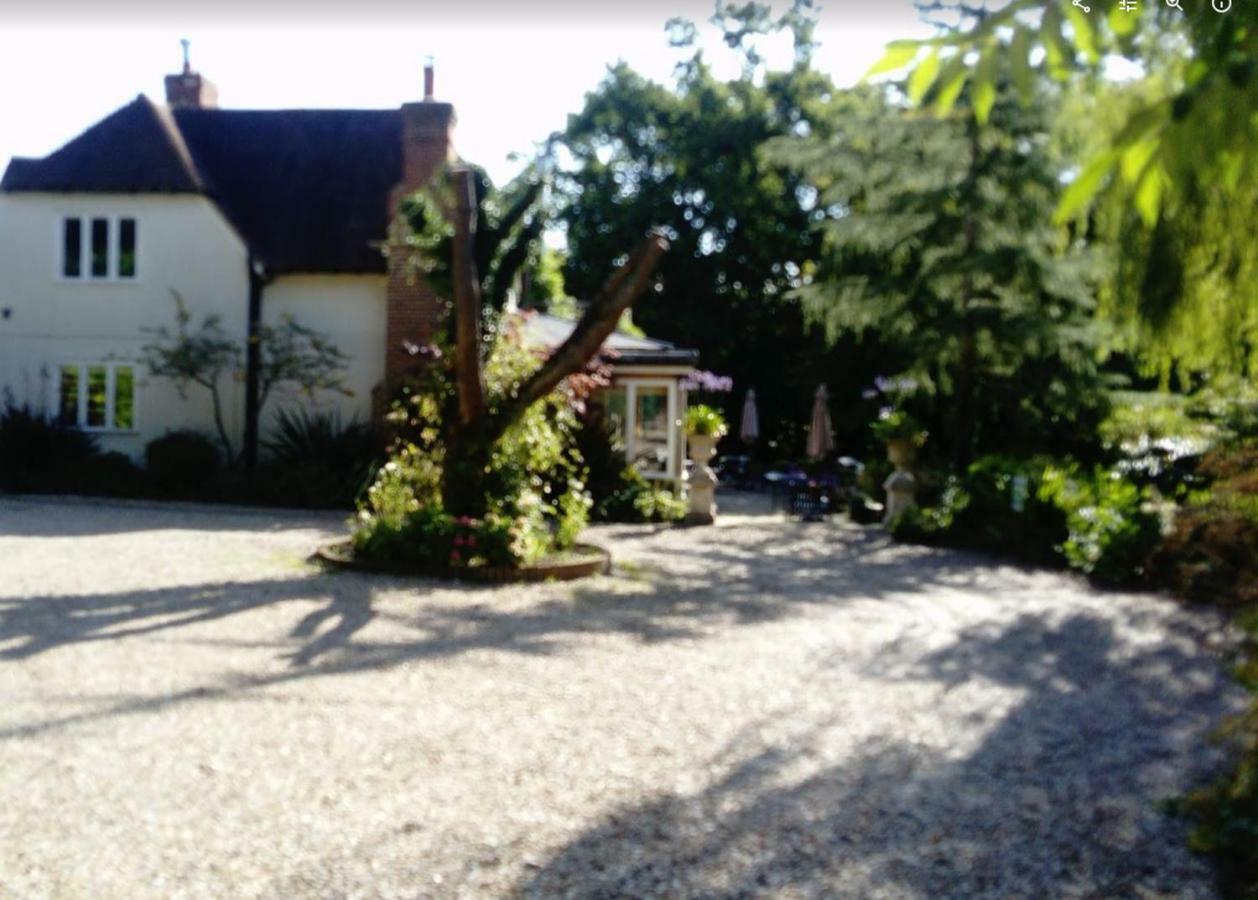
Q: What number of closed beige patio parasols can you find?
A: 2